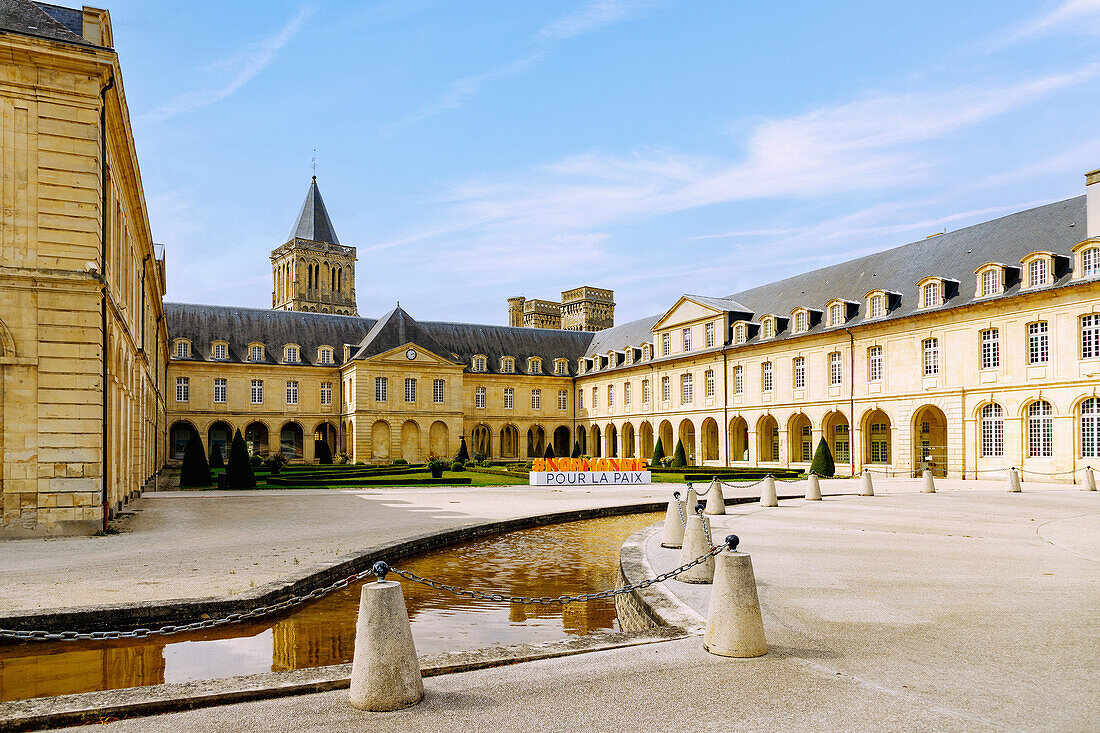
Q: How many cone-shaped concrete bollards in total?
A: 12